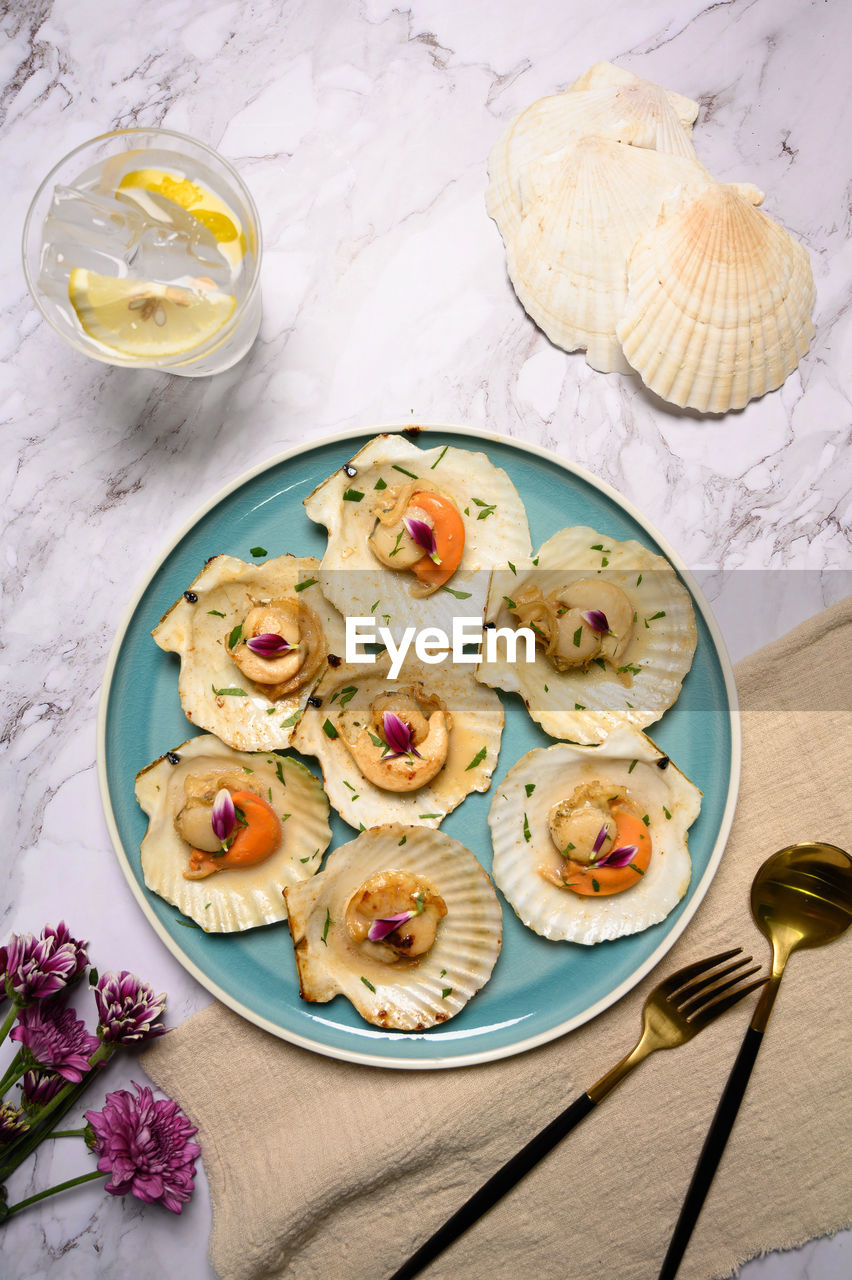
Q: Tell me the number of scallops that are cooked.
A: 7